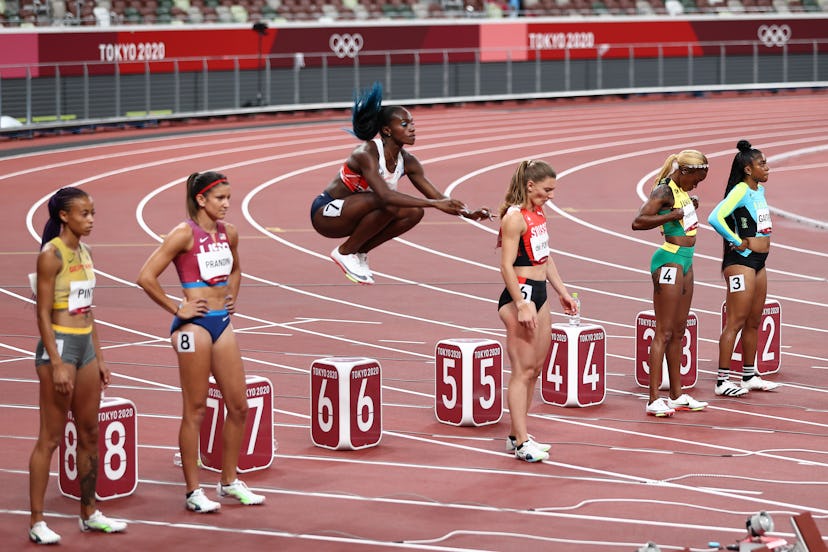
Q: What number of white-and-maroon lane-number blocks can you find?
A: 7